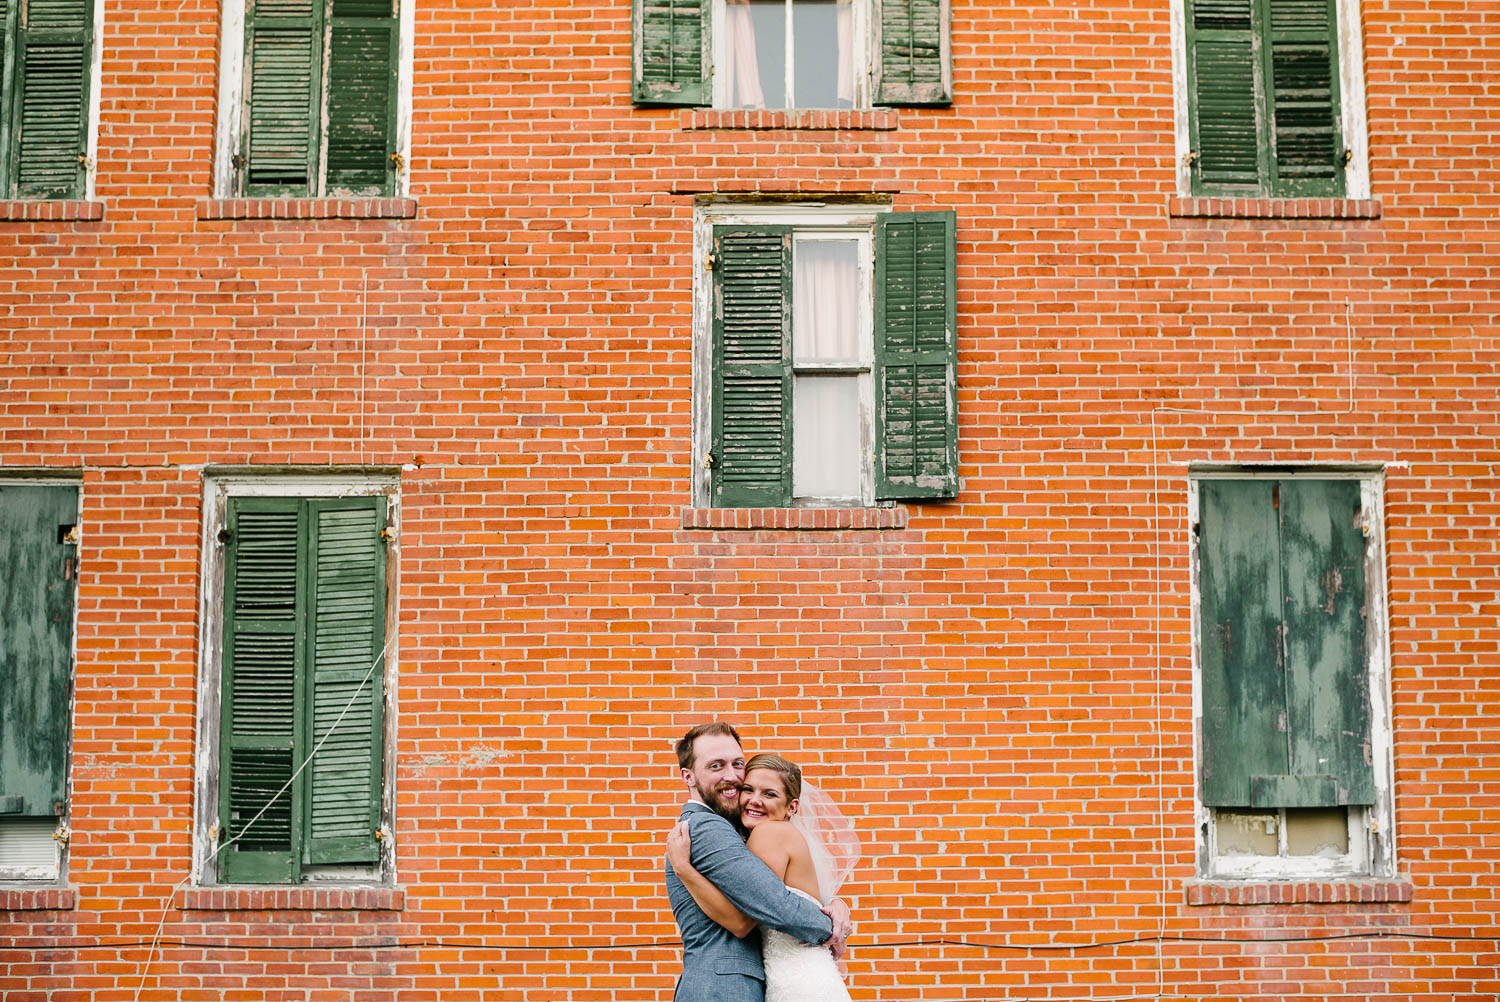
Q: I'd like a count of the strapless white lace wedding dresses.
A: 1